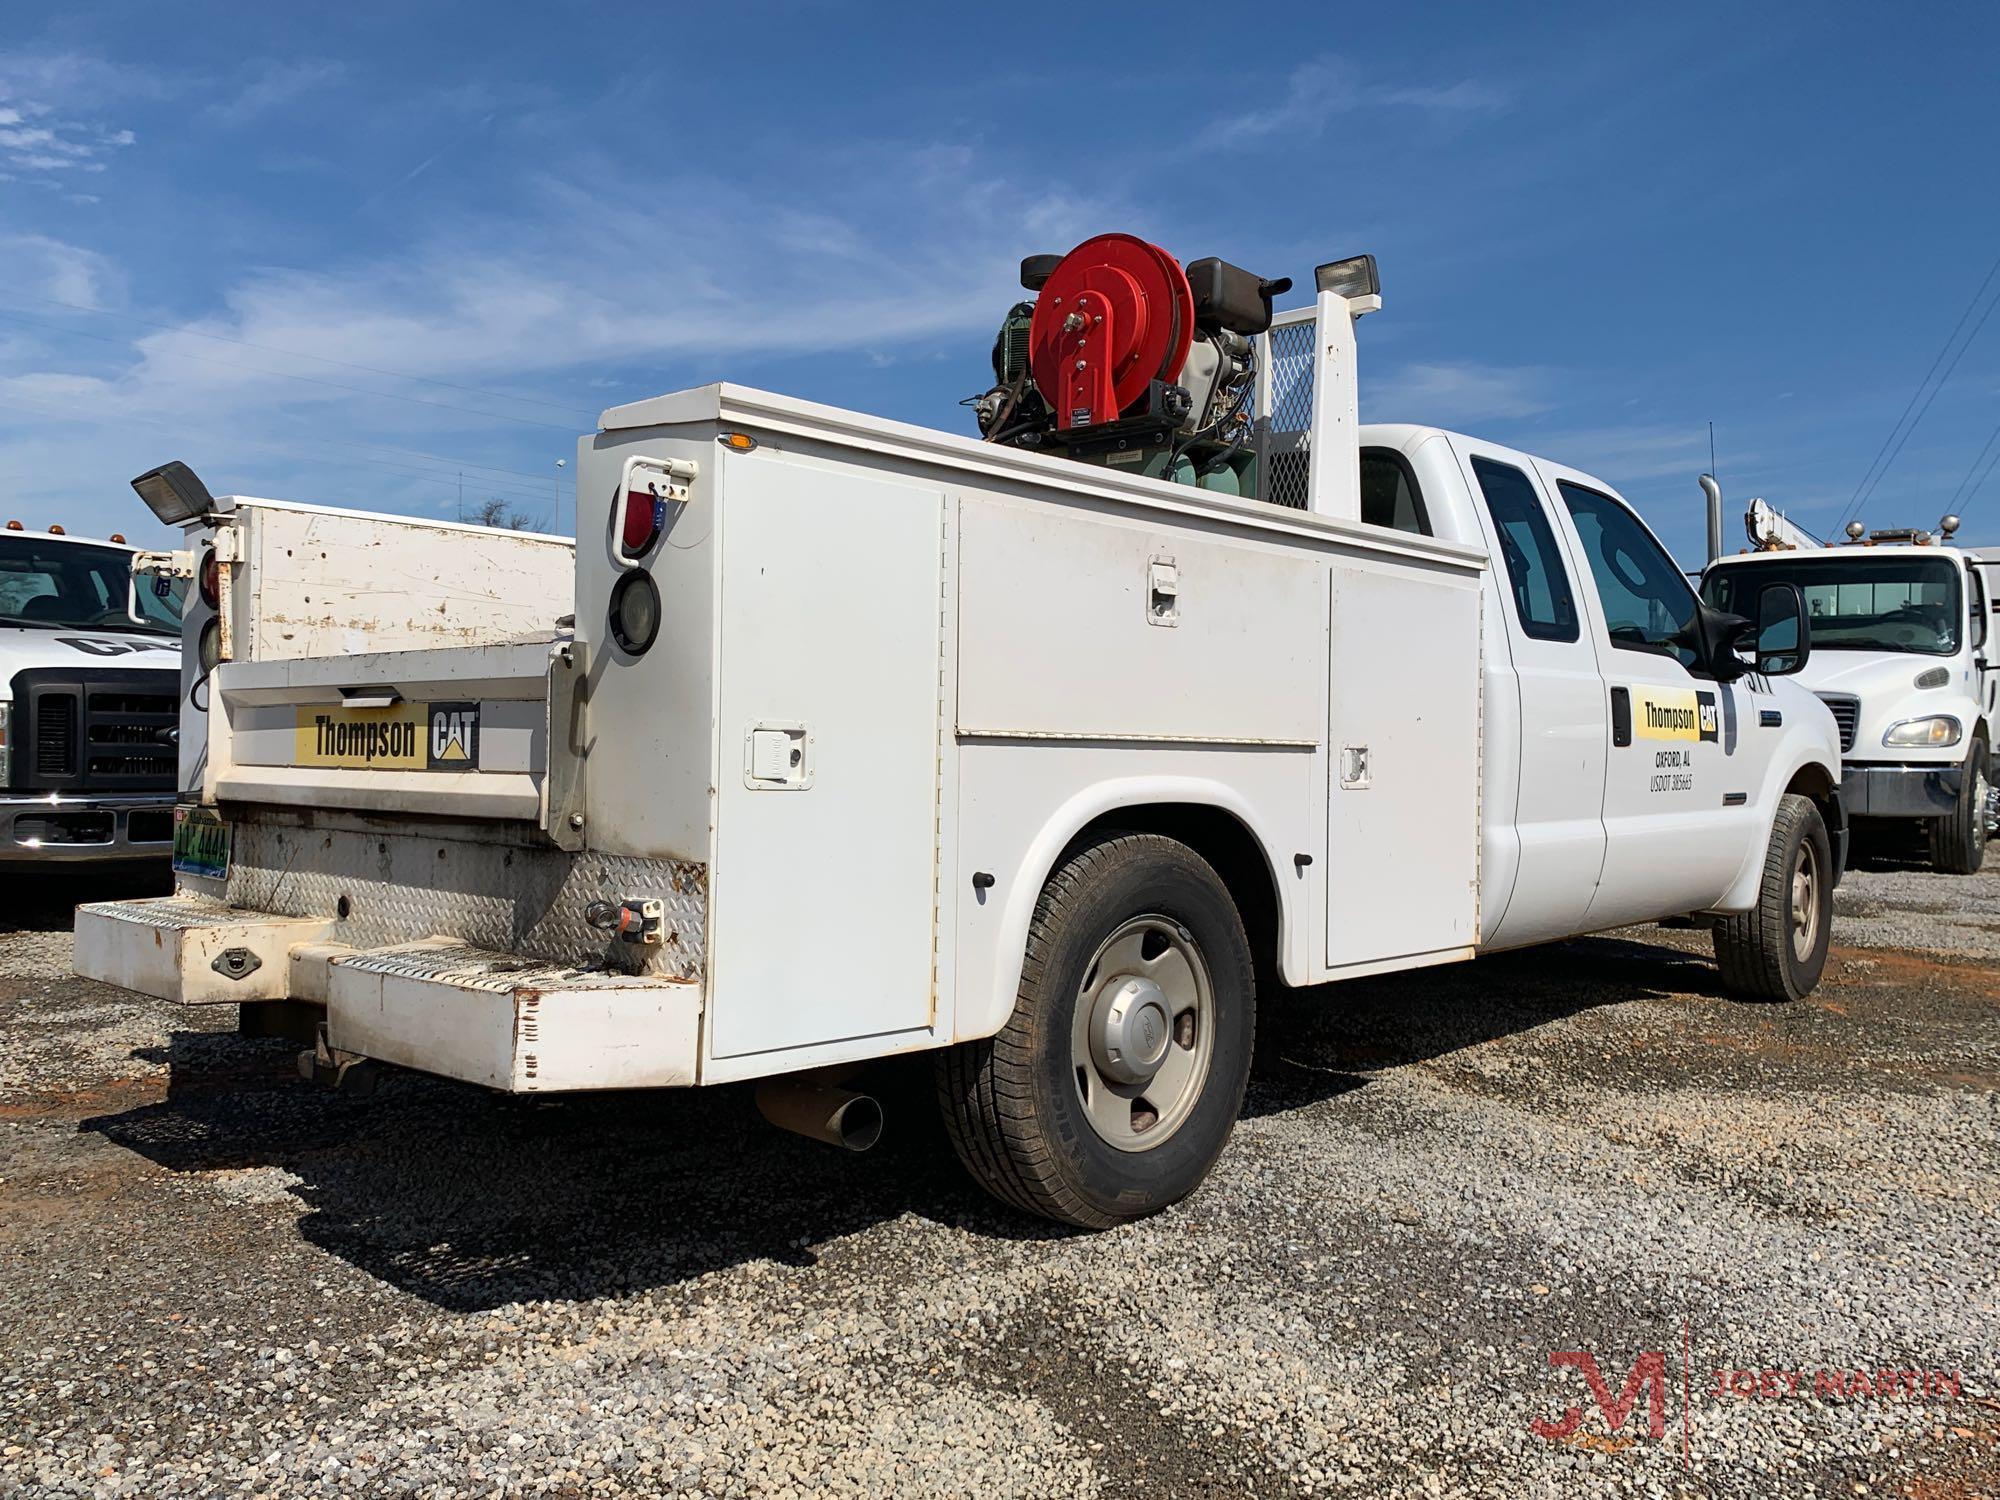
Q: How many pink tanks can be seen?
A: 0